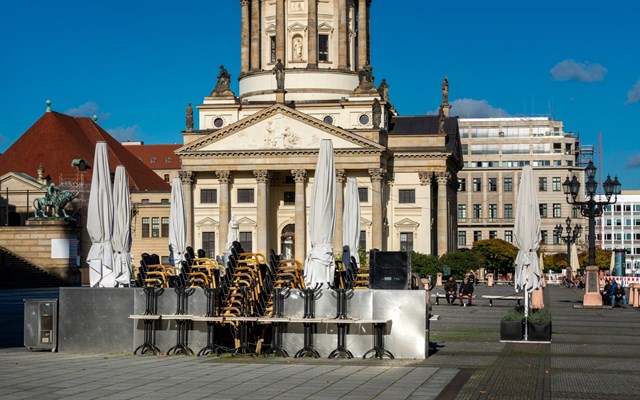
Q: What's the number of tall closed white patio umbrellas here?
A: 6